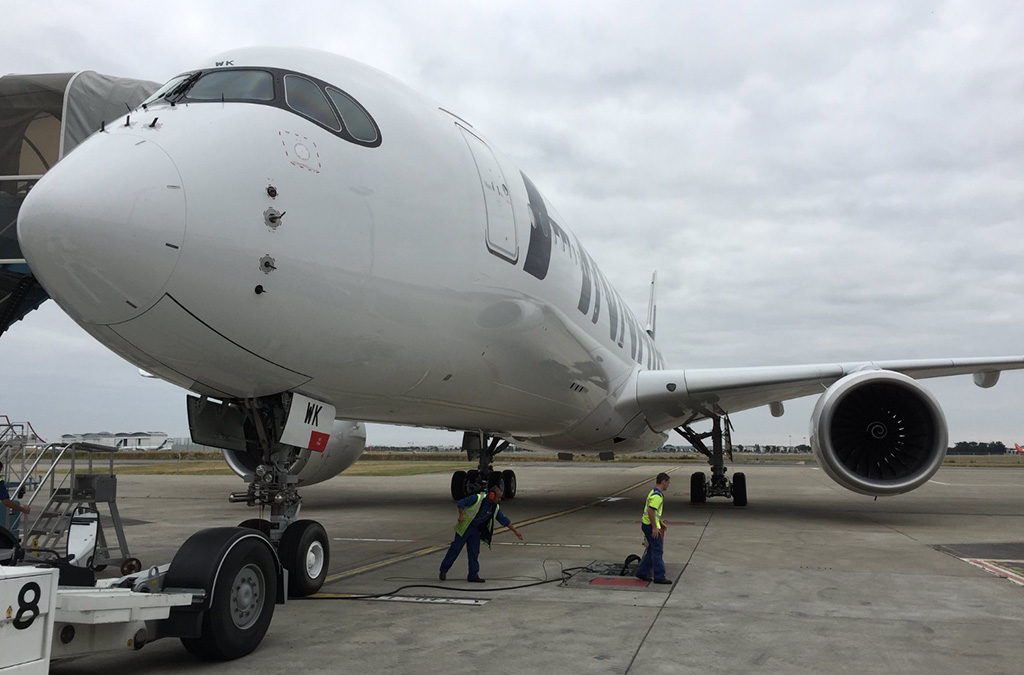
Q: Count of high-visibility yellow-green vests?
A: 2